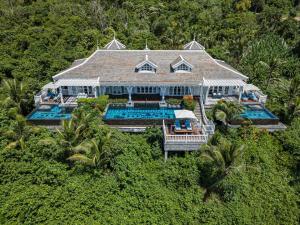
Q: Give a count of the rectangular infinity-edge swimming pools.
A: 3